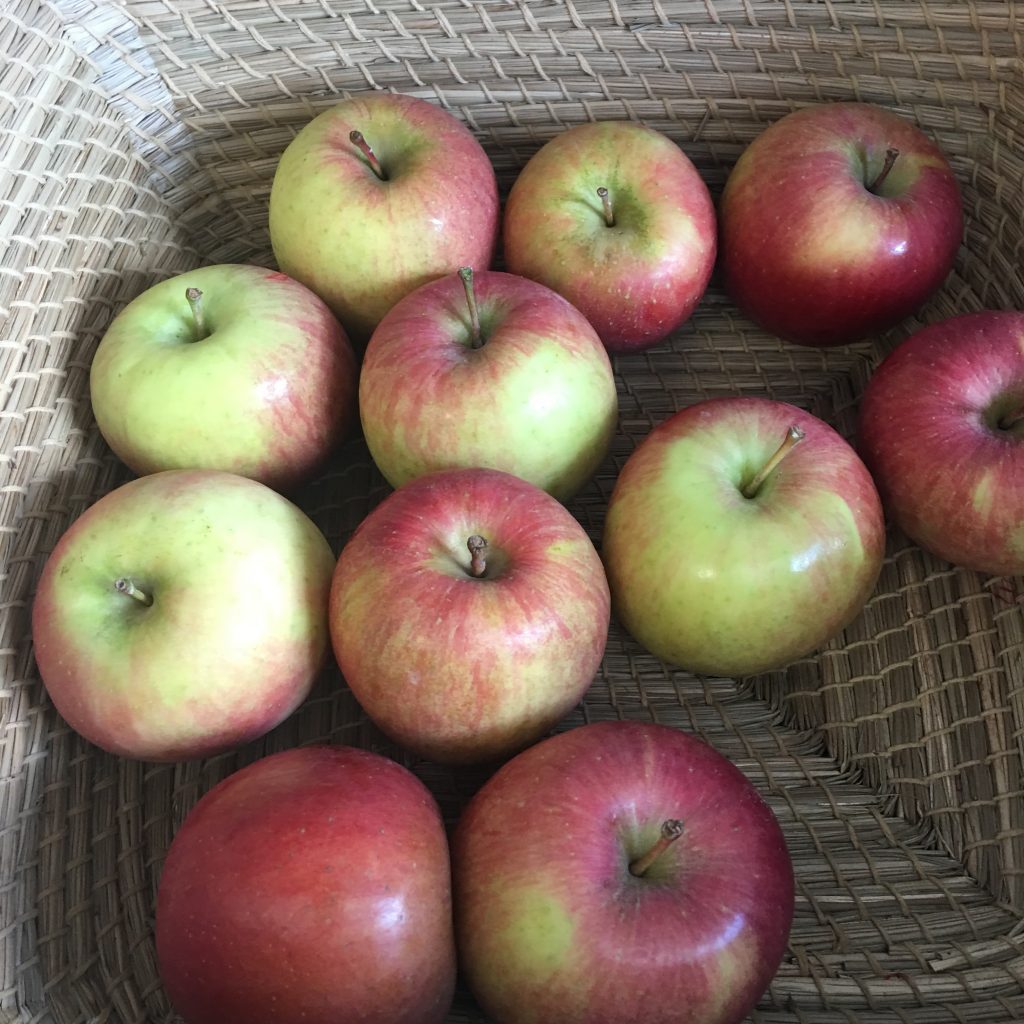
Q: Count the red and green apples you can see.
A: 11